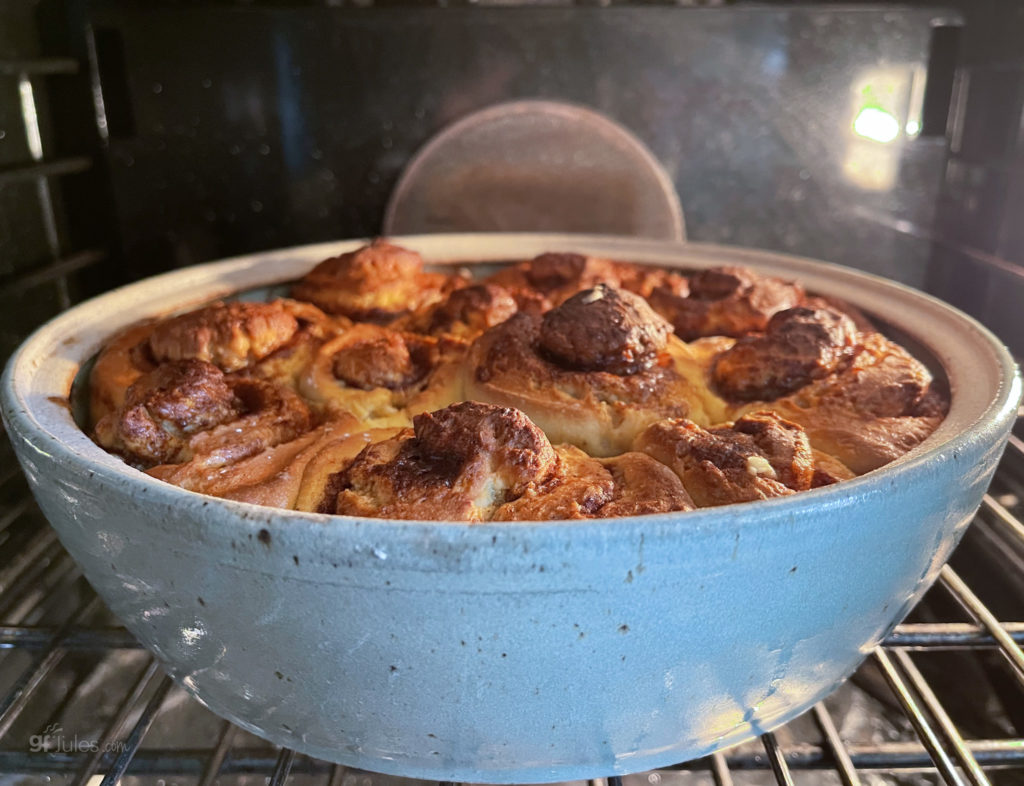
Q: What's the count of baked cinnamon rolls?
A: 11